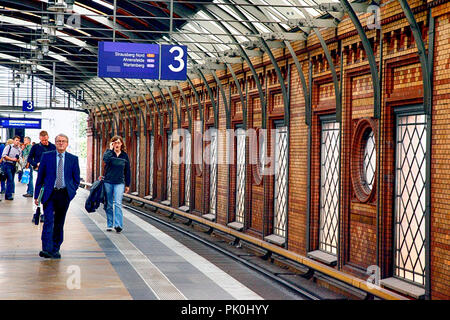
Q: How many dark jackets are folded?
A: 1